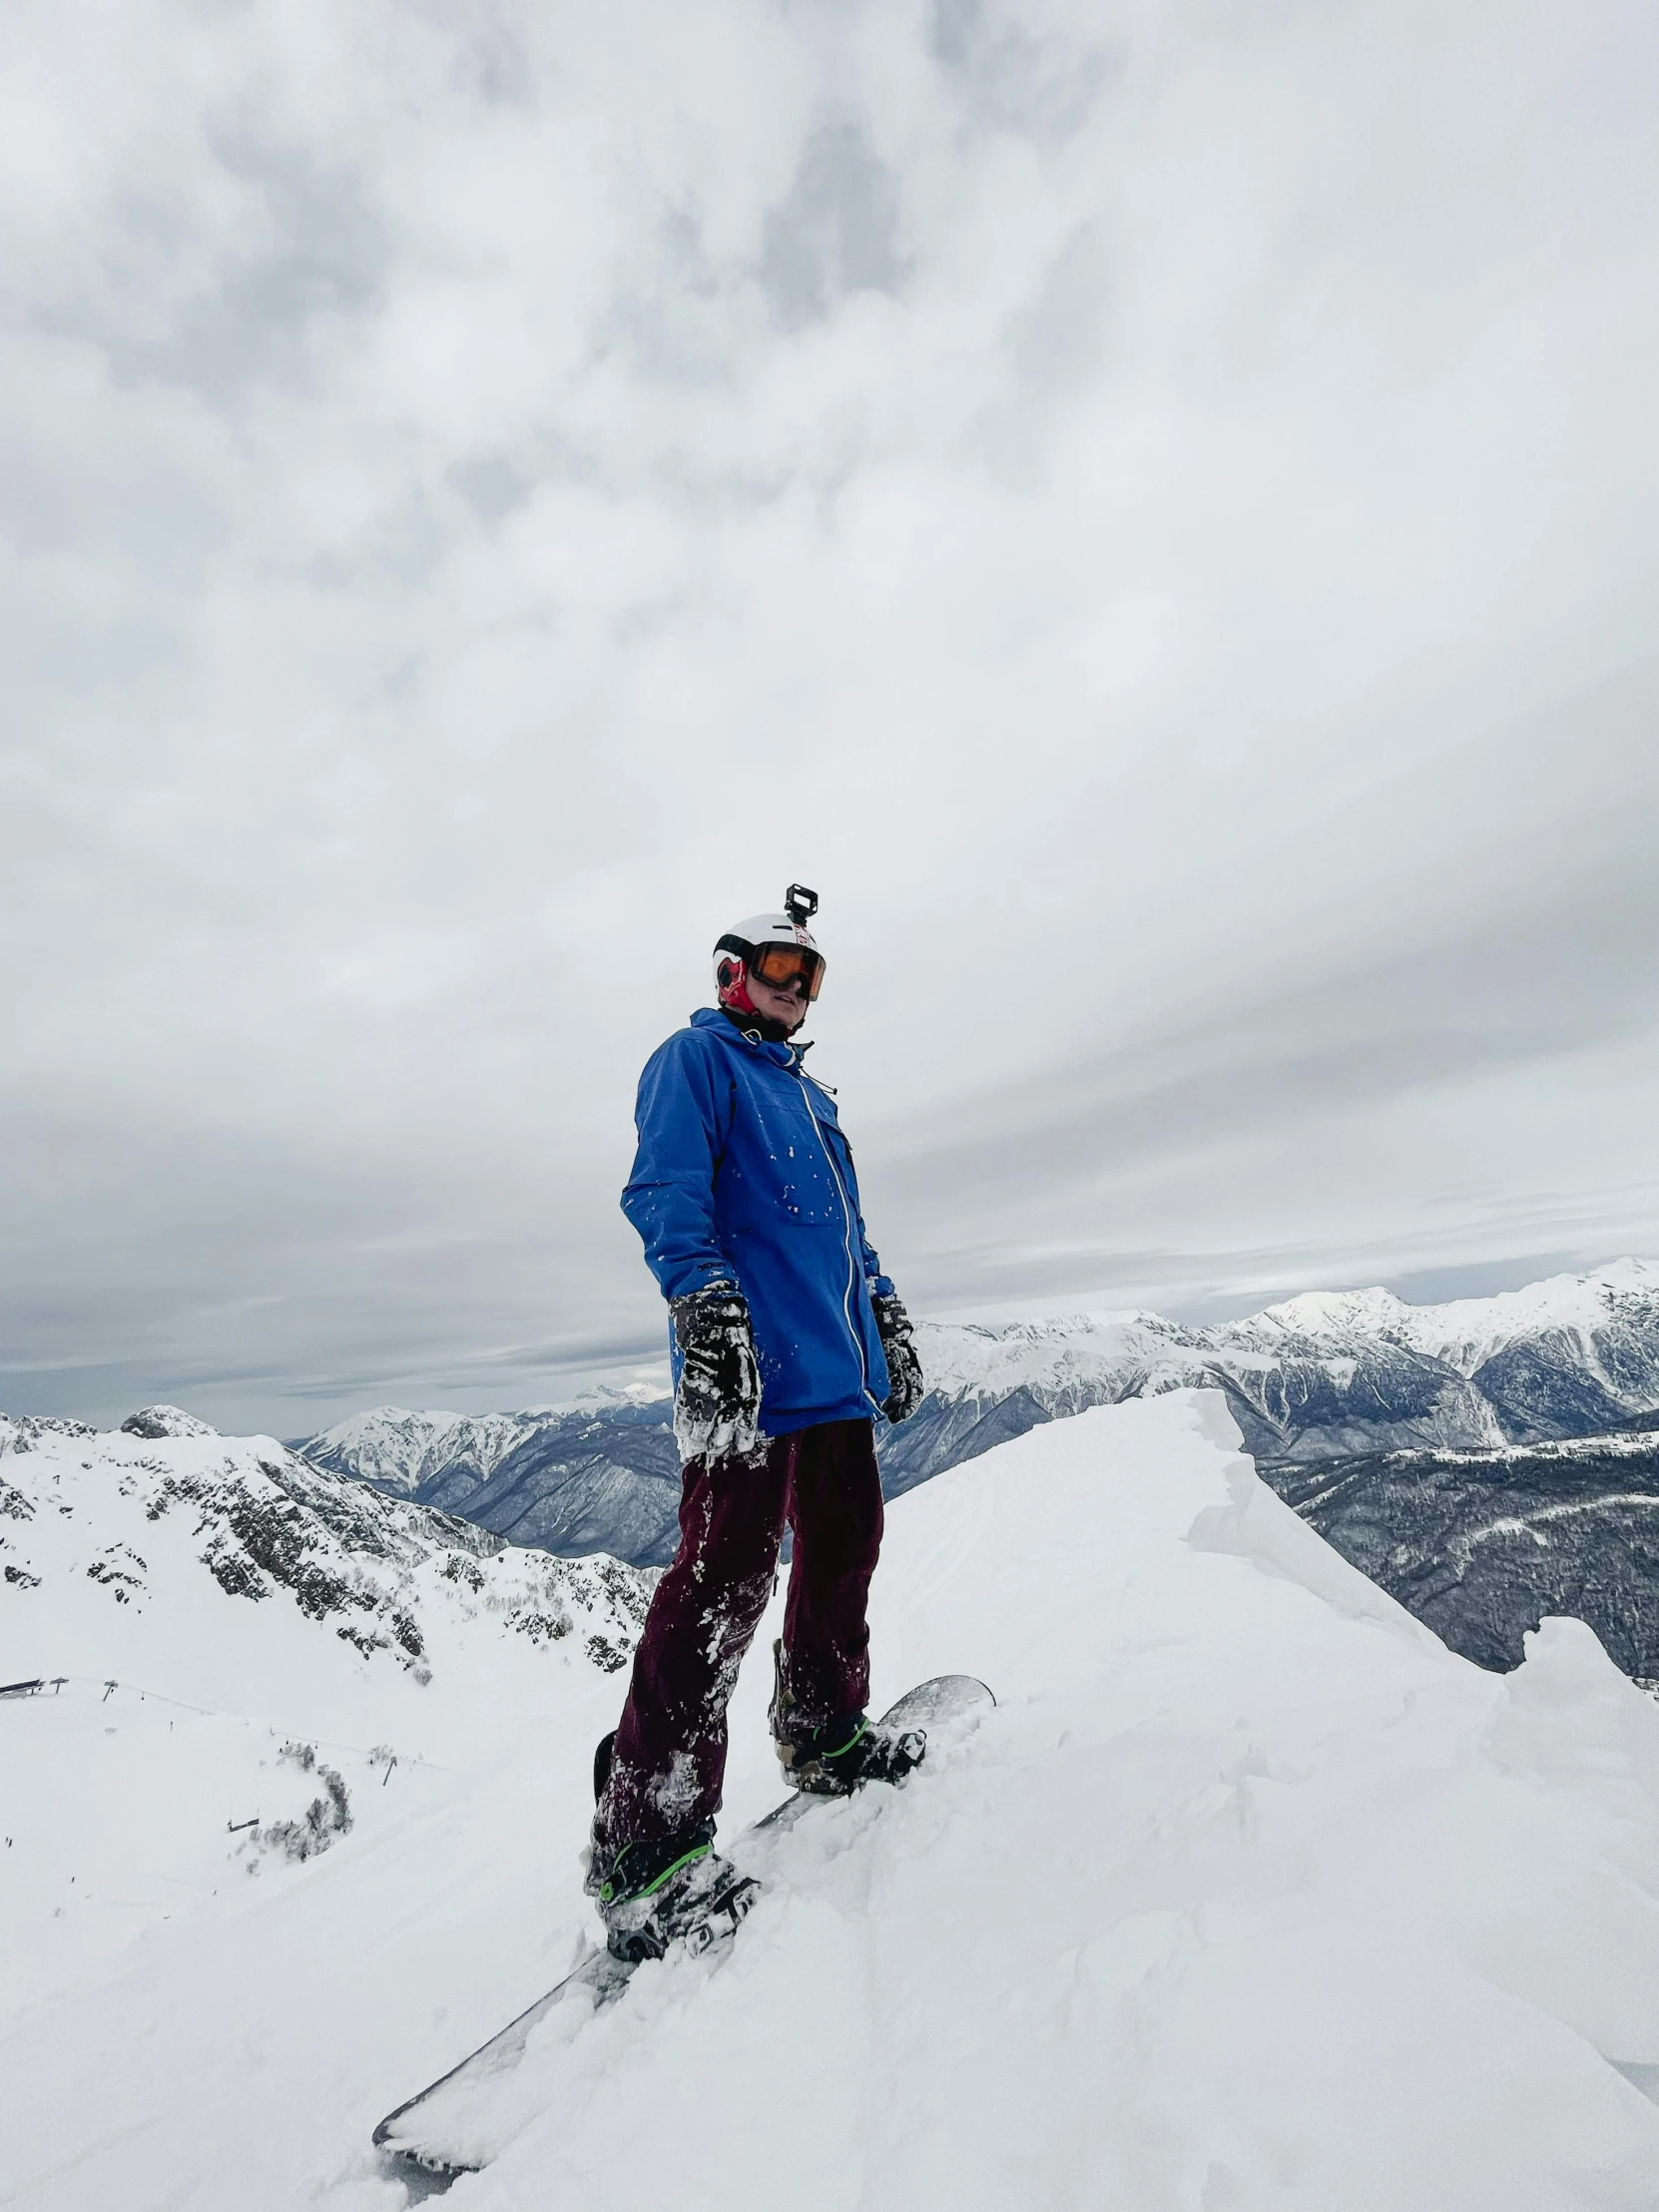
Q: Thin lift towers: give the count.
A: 3